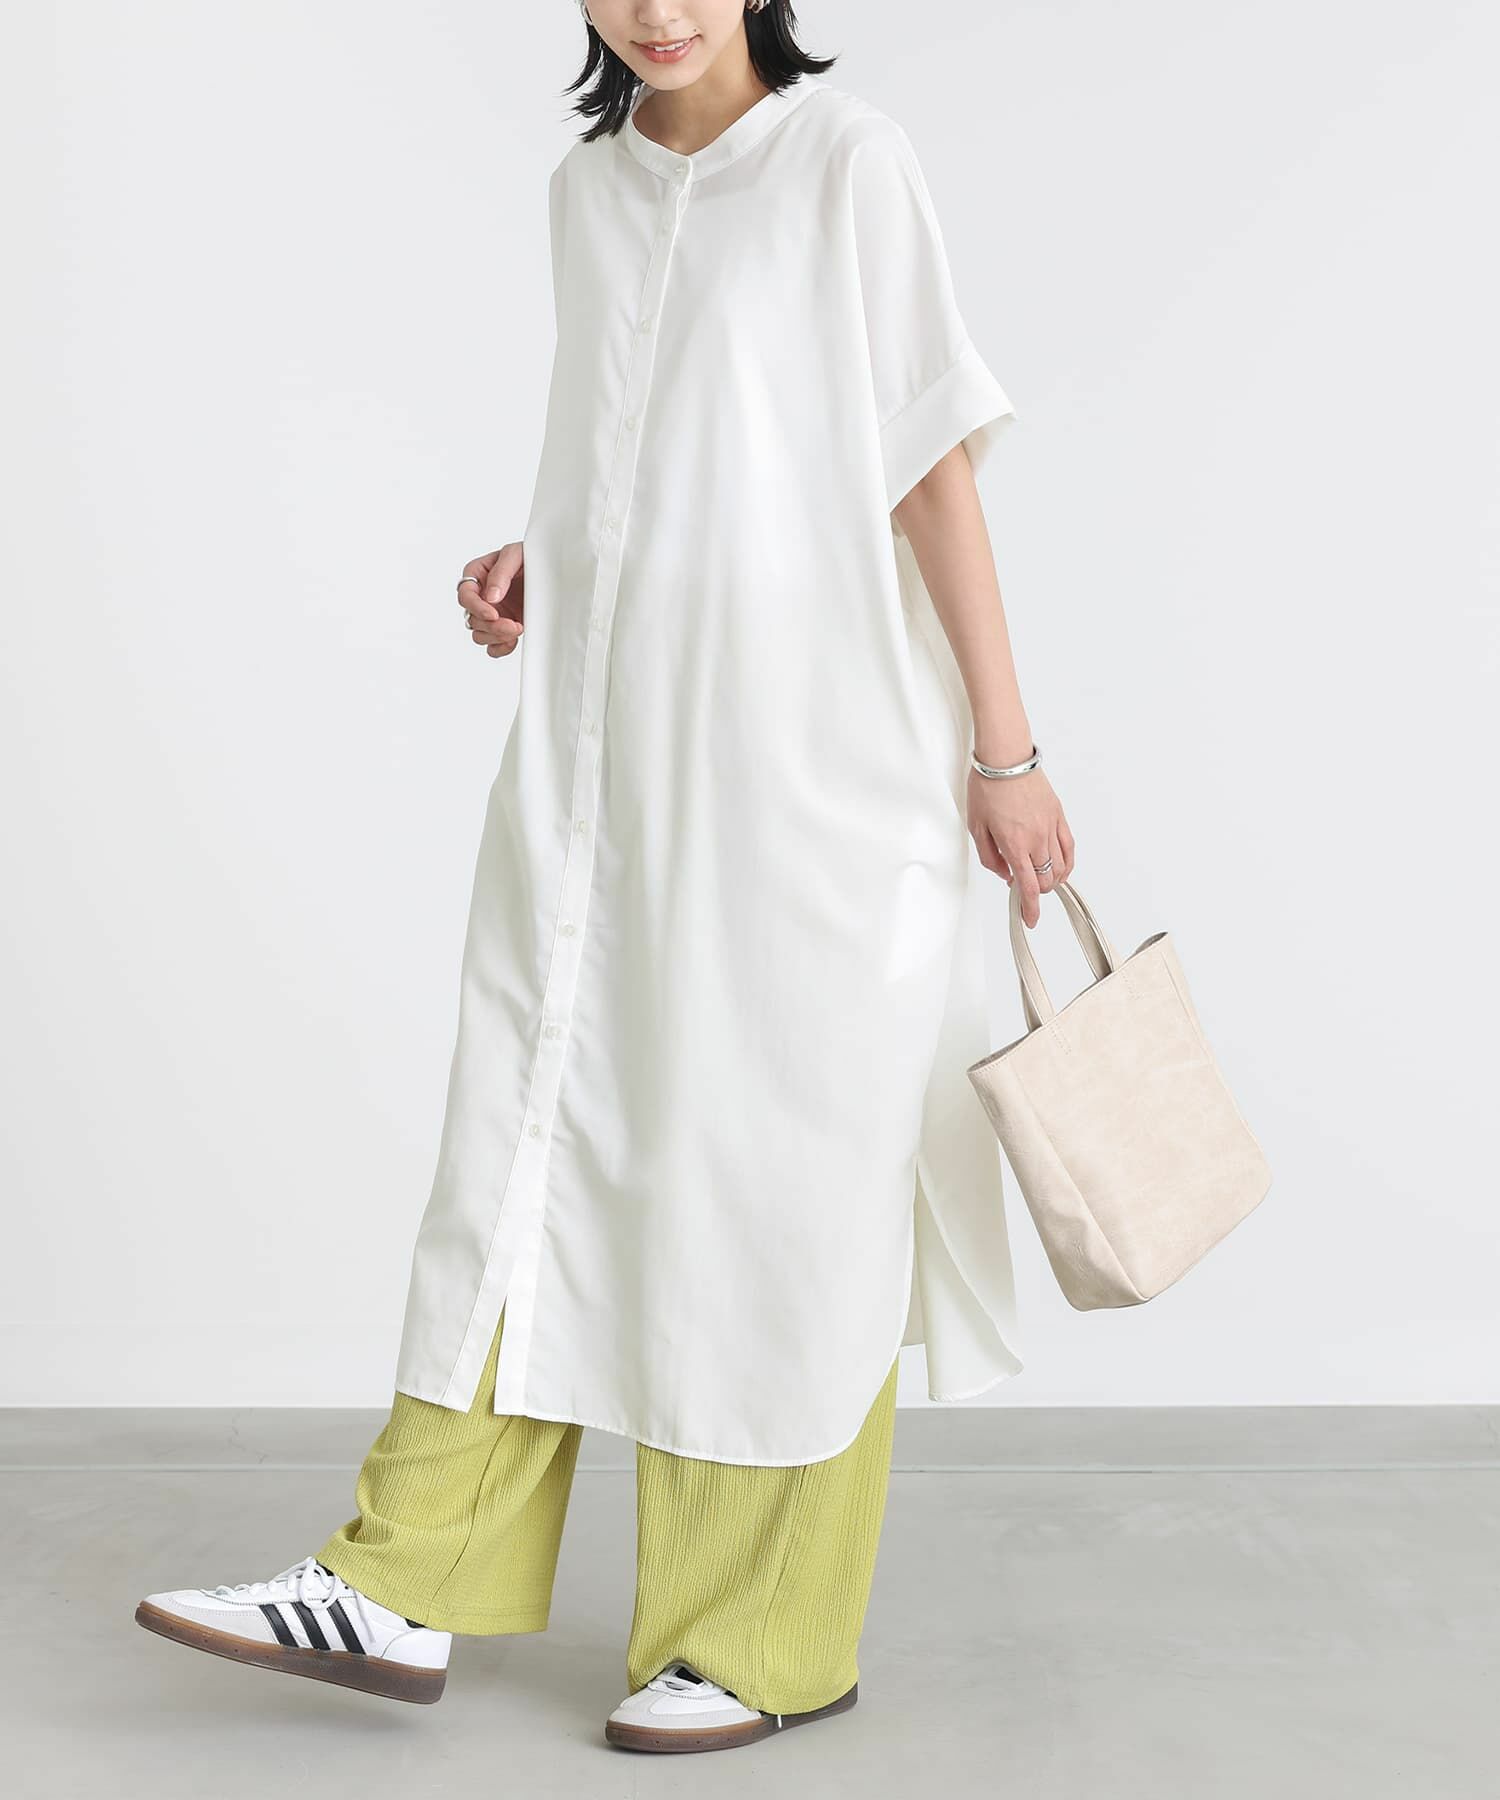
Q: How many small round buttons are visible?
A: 11